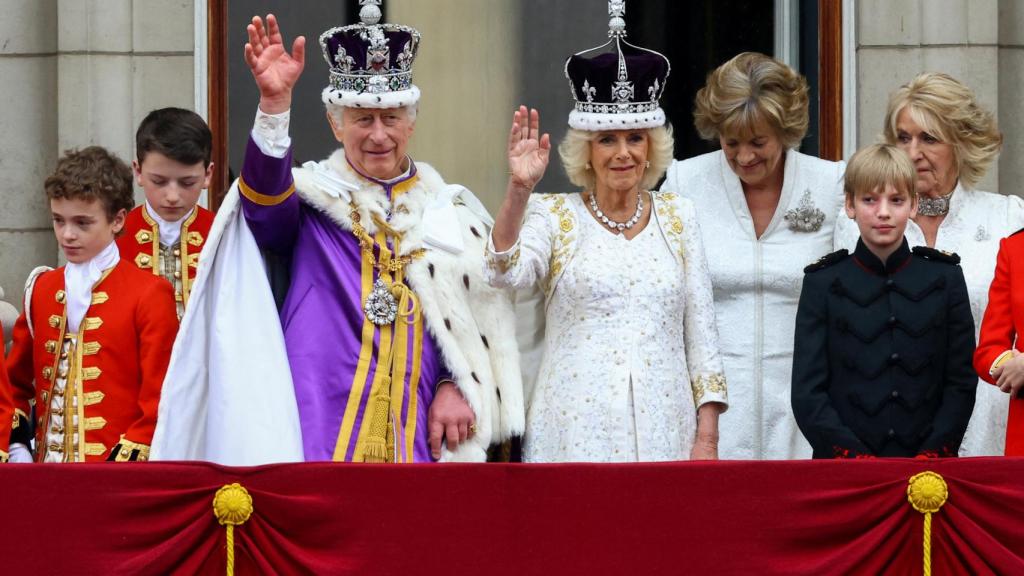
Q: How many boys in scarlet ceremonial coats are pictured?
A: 2